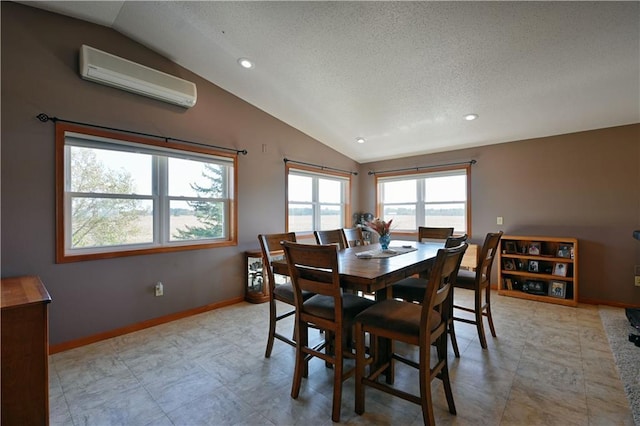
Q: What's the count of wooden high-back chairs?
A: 8